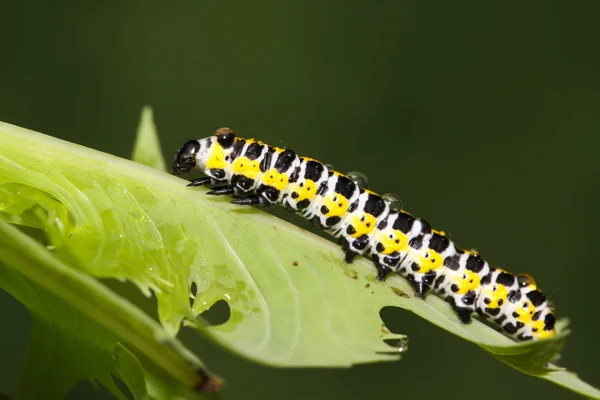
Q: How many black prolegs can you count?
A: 4